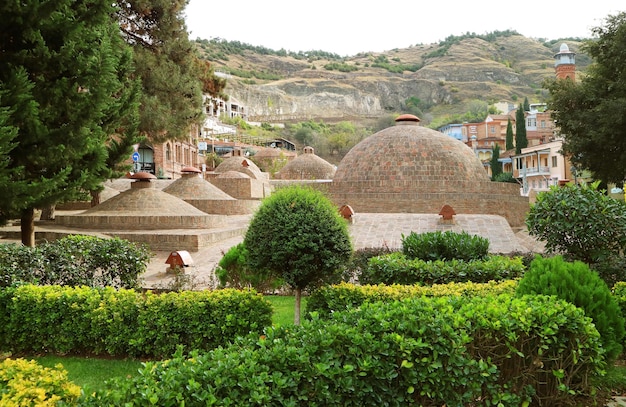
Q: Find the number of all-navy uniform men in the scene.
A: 0